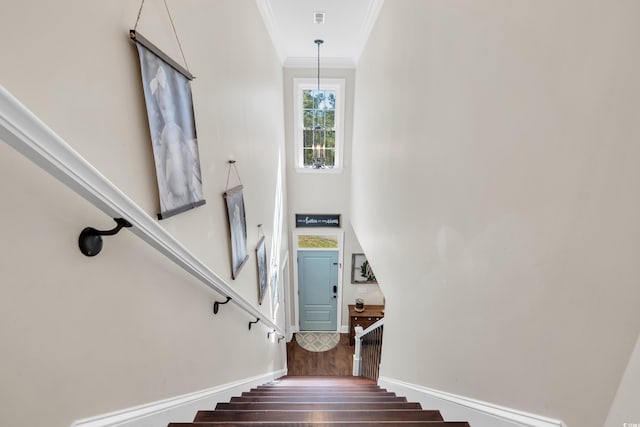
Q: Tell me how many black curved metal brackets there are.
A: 5